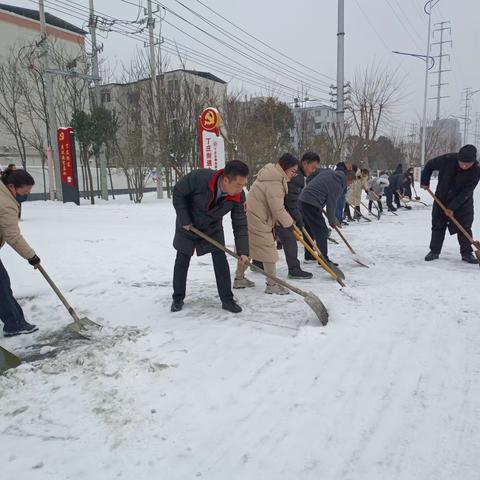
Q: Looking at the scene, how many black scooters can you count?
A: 0